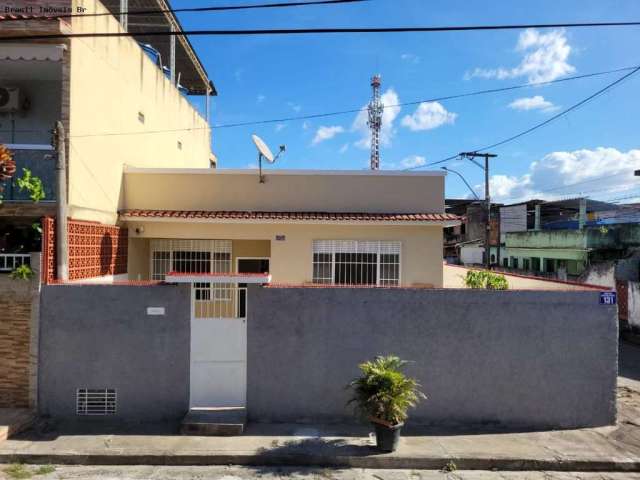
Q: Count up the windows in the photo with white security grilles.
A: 2